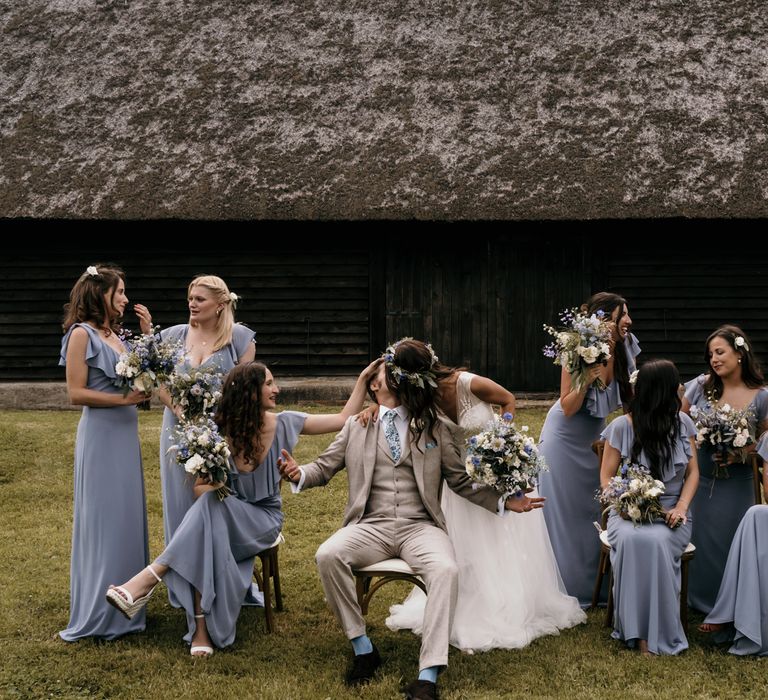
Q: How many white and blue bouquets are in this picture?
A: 7